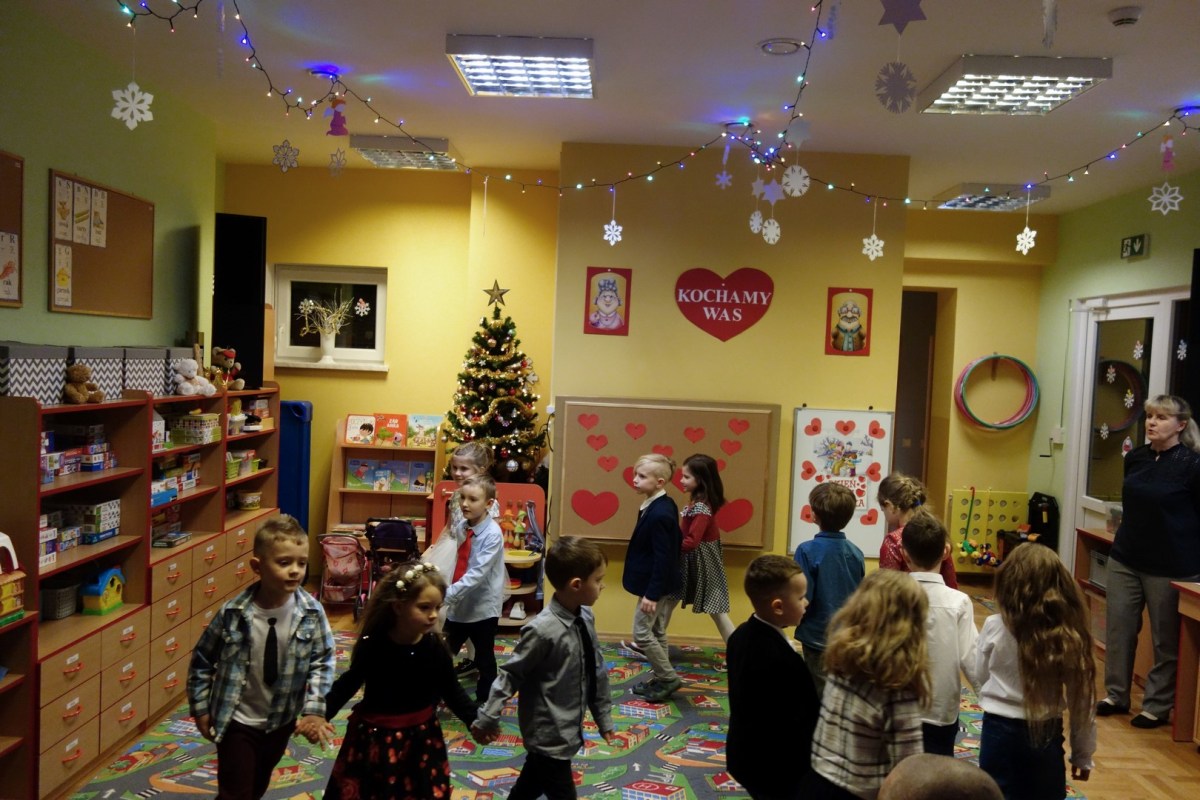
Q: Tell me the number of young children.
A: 13